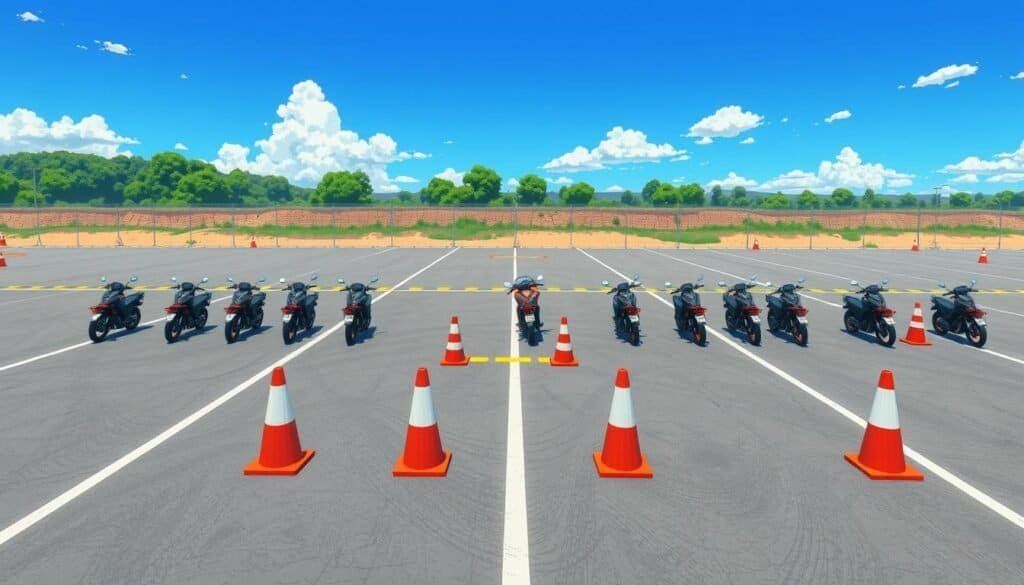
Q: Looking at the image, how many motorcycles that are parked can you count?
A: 12